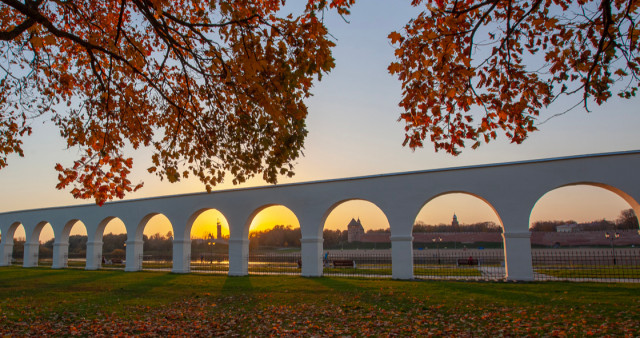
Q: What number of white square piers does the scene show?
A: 10